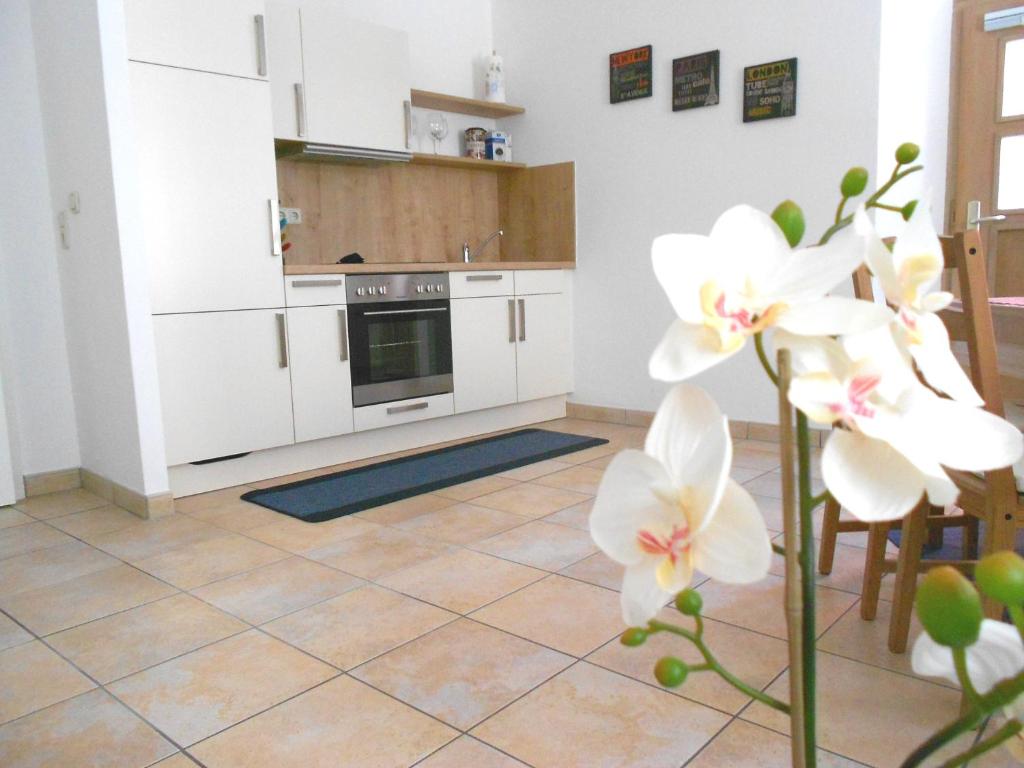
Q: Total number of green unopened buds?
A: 9